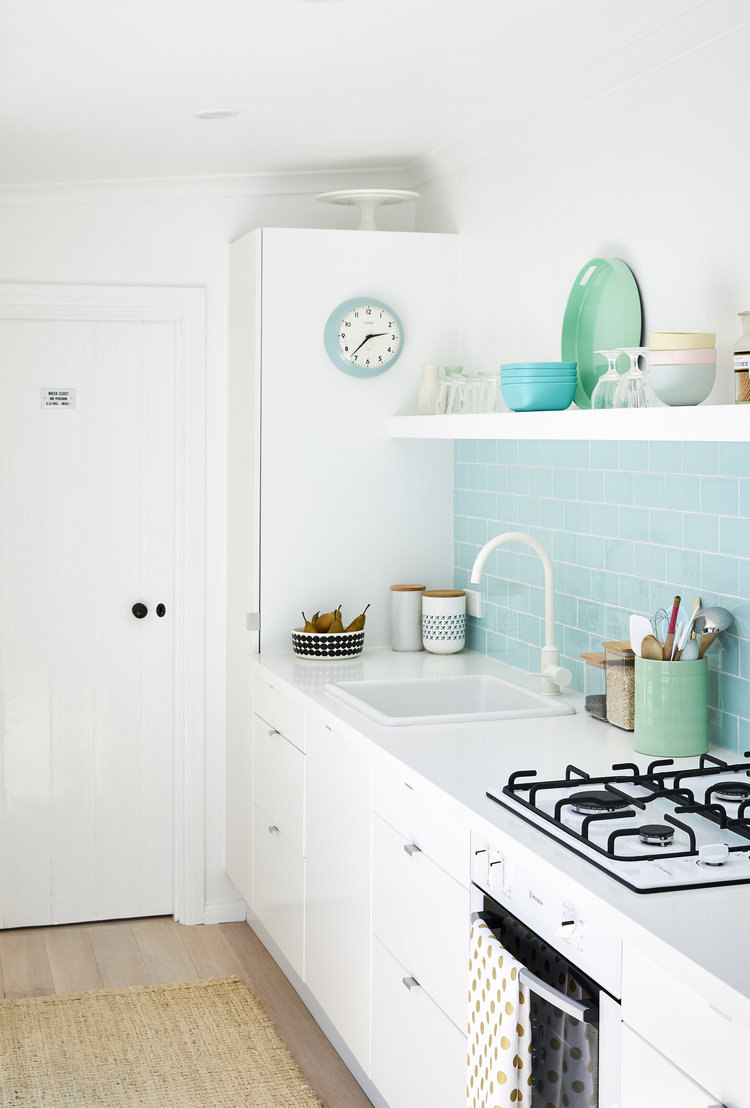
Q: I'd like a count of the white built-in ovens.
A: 1